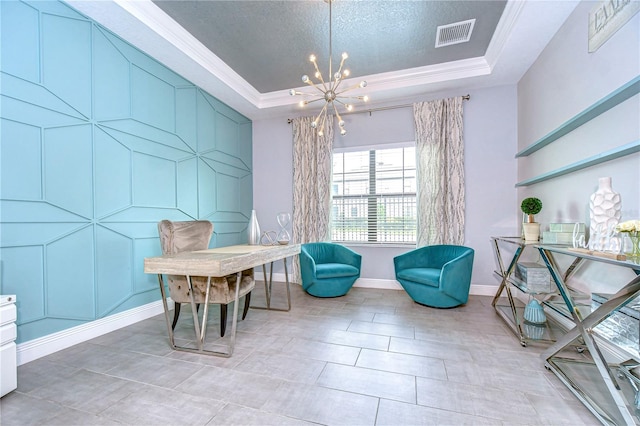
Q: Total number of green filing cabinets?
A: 0